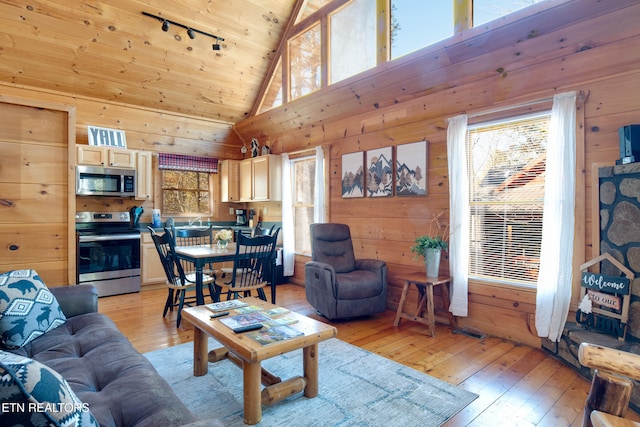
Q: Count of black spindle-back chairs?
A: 4